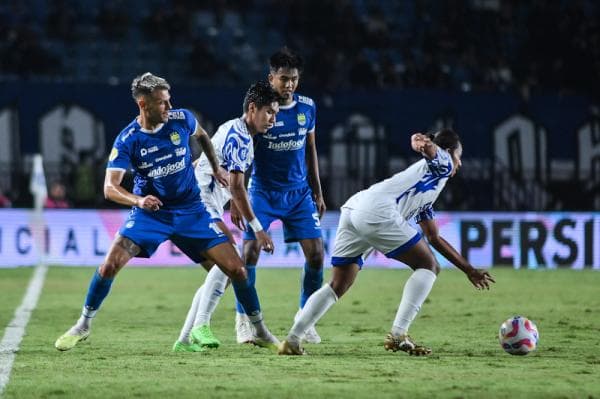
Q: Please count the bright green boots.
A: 2